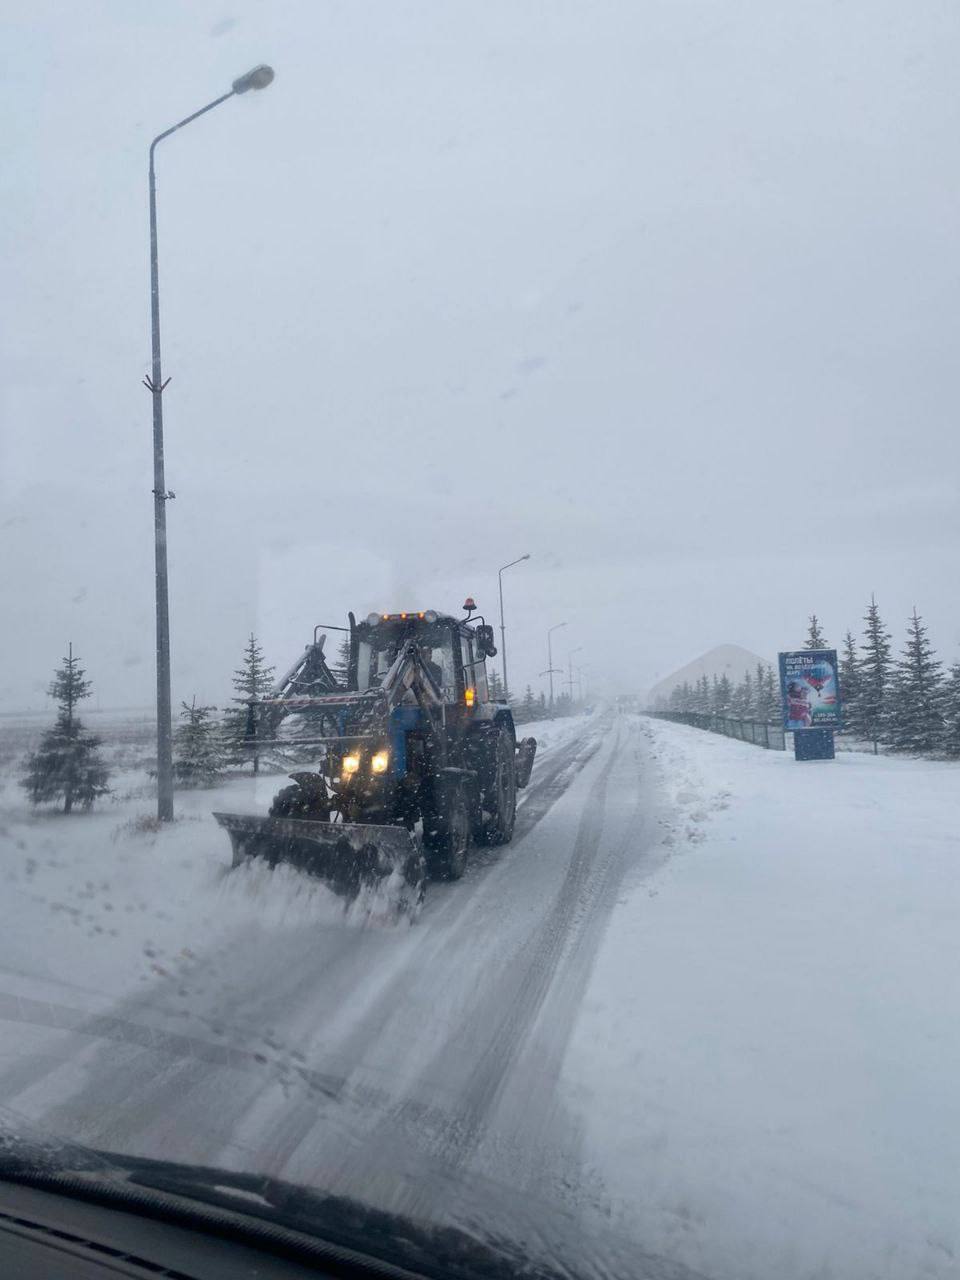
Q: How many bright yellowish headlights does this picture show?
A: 2